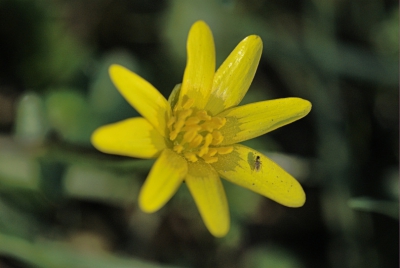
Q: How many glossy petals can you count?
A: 8